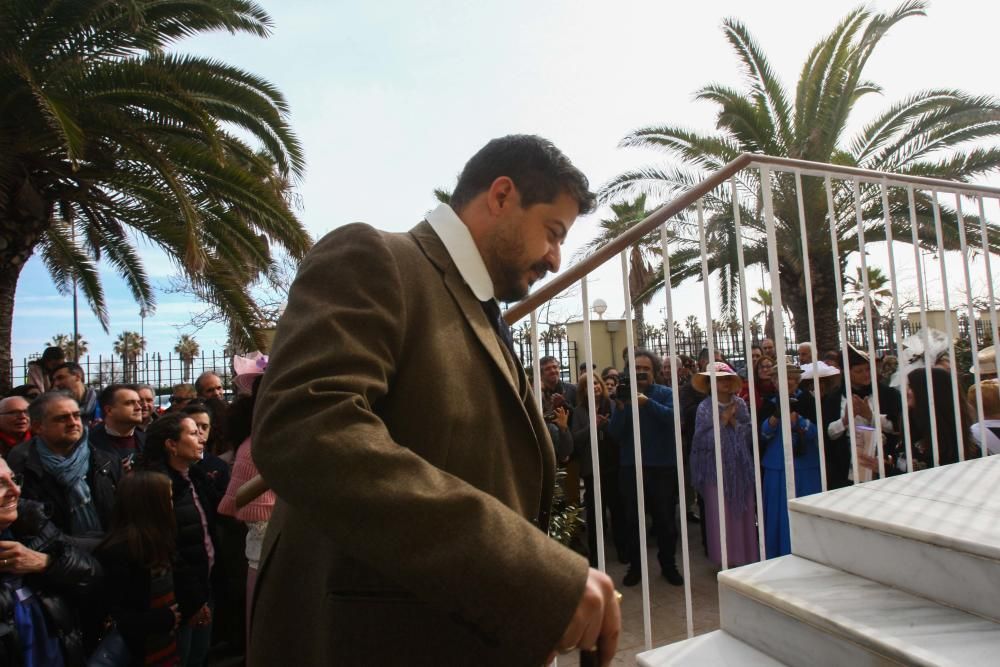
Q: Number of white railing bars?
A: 15